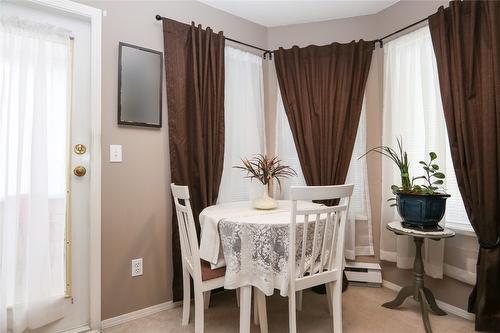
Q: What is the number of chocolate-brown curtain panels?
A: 3